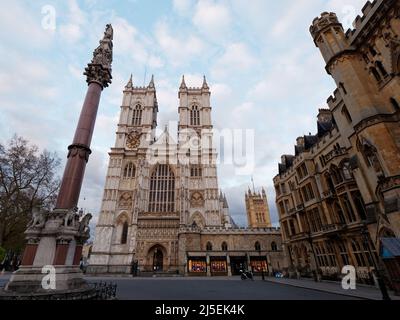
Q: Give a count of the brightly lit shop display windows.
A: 3